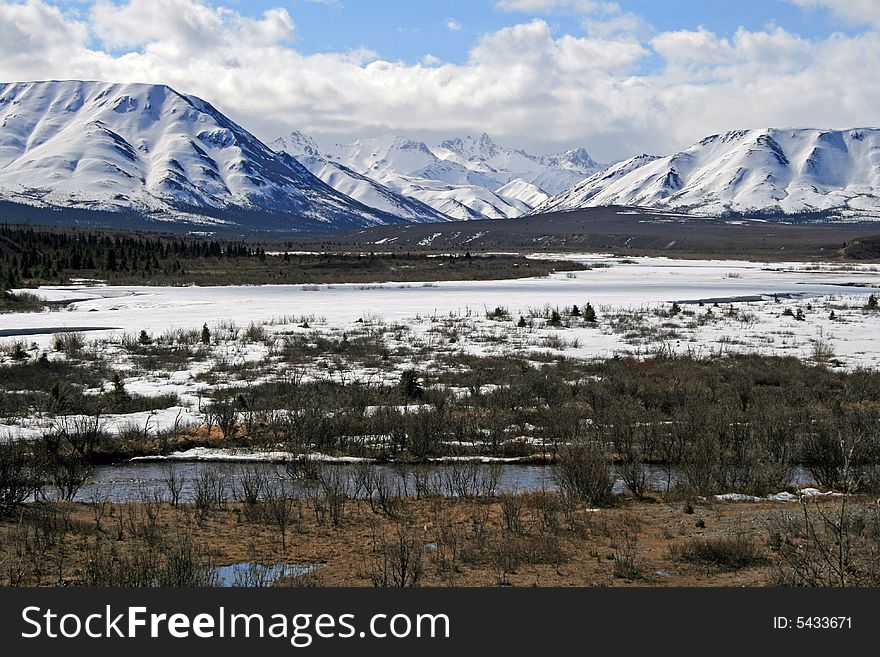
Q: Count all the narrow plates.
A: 0